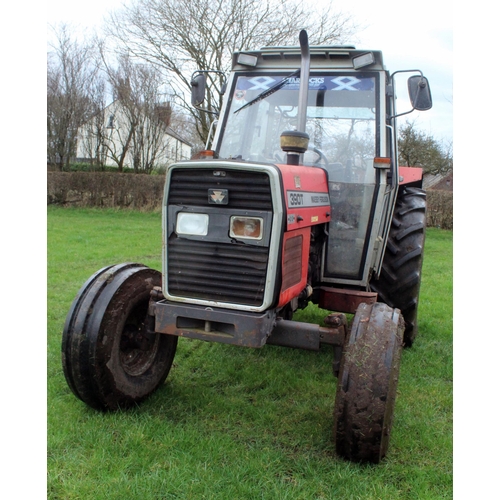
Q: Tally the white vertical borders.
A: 2